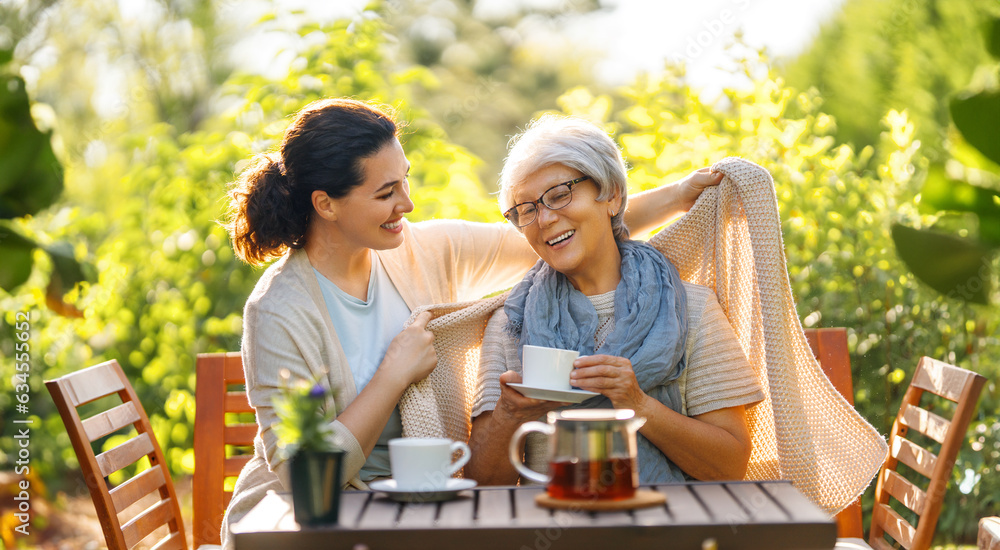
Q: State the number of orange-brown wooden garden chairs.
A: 4